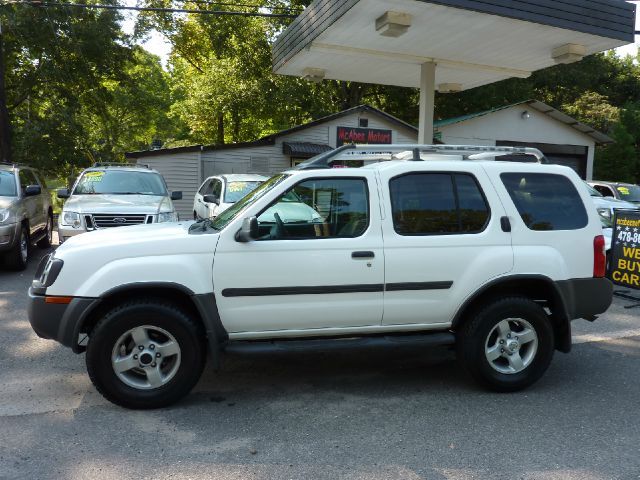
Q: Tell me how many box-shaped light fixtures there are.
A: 4